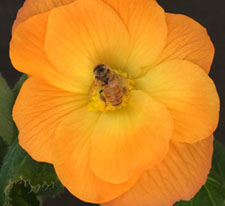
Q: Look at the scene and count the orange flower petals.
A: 10